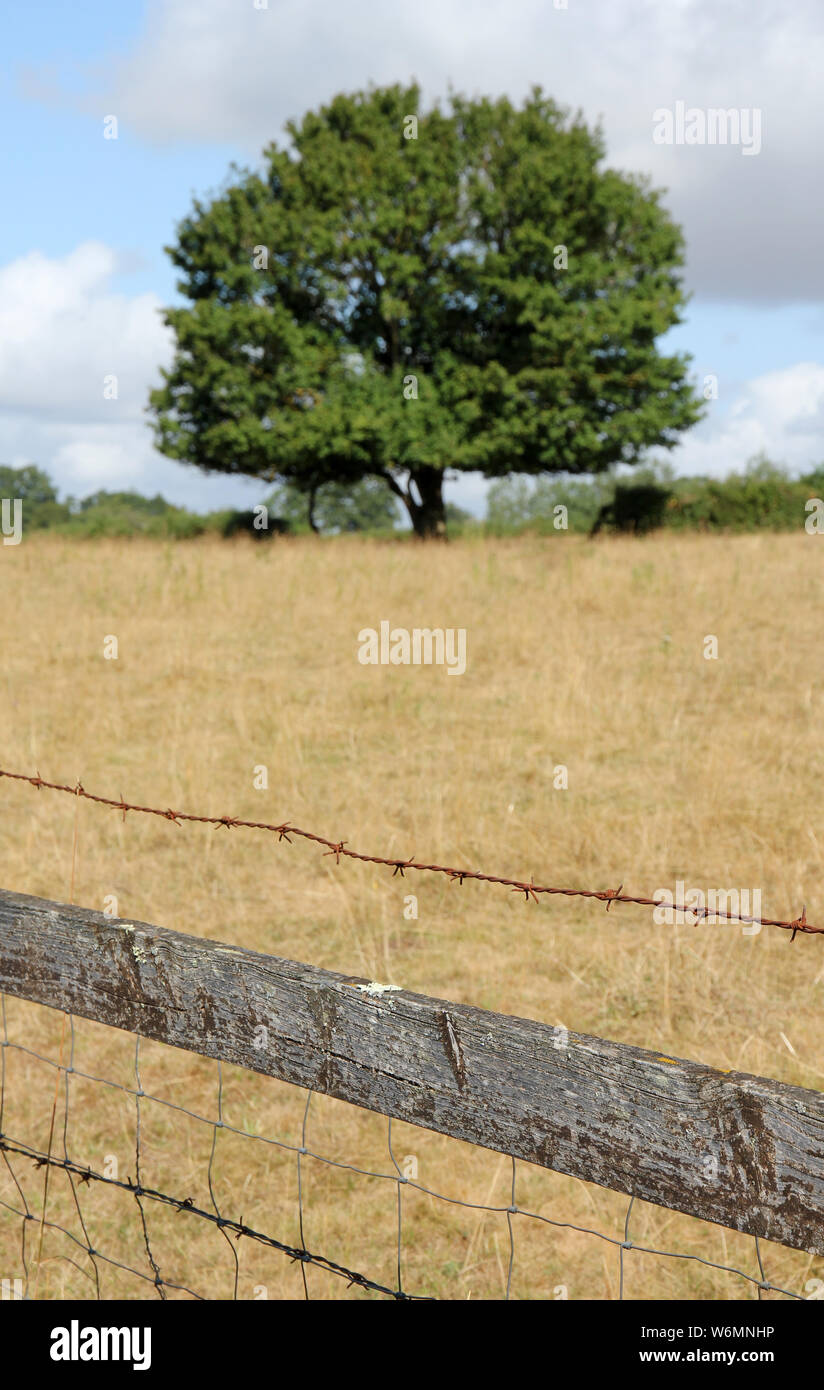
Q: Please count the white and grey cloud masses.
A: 3